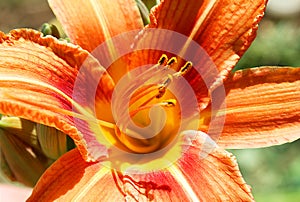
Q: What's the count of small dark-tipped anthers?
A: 6